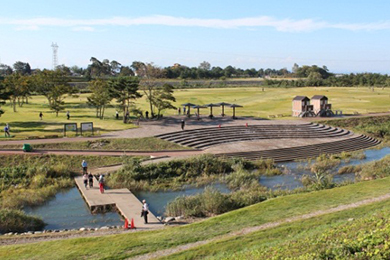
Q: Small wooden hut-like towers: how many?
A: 2